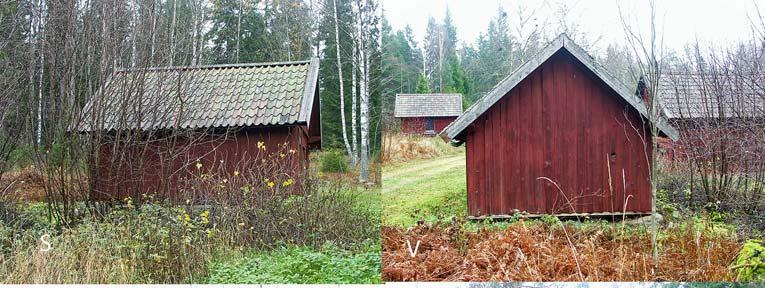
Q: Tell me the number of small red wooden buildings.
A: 4